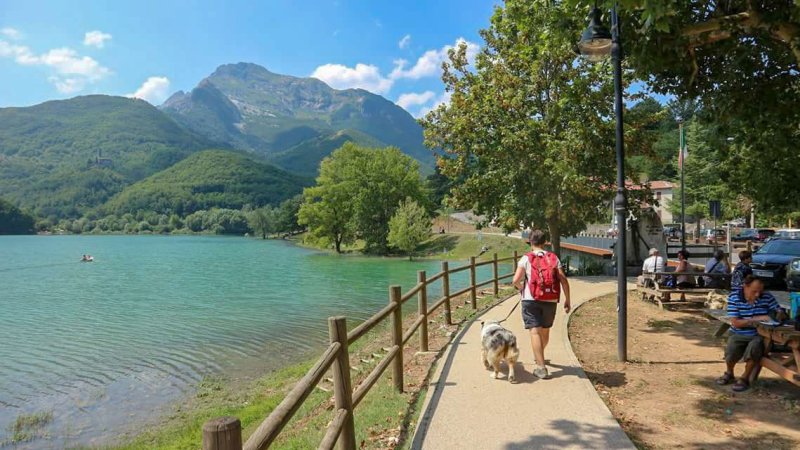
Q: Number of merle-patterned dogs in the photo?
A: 1